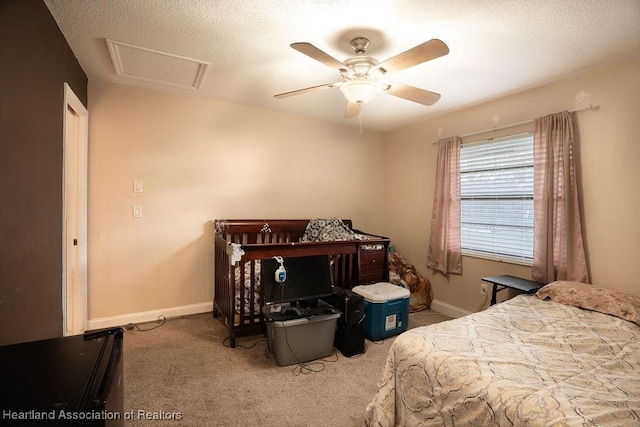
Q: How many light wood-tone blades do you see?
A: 5